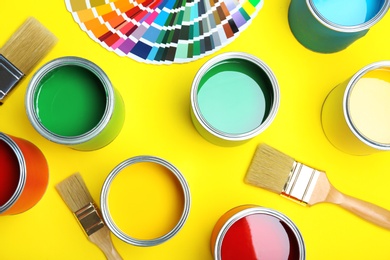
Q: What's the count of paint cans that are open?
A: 7